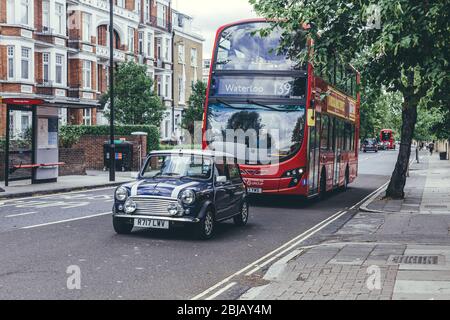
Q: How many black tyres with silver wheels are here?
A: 2